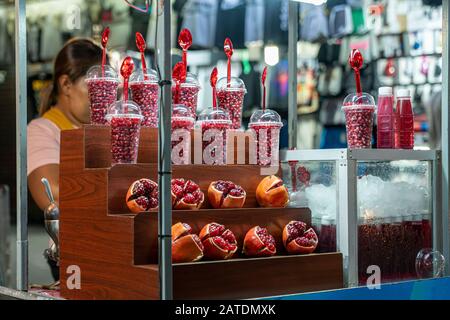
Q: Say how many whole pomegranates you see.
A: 8